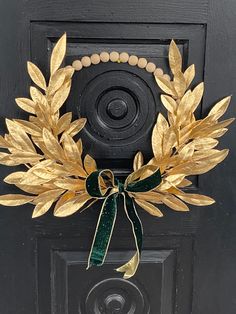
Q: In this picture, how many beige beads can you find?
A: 12